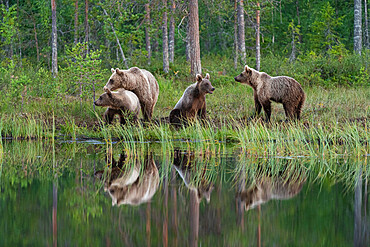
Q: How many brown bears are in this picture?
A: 4